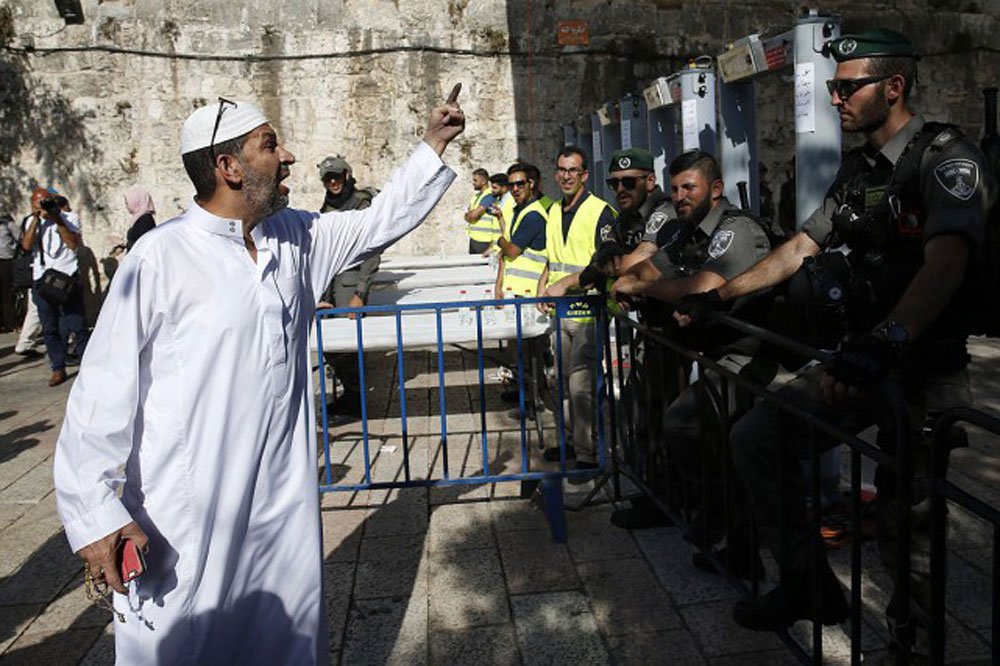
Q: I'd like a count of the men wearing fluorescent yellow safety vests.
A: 5